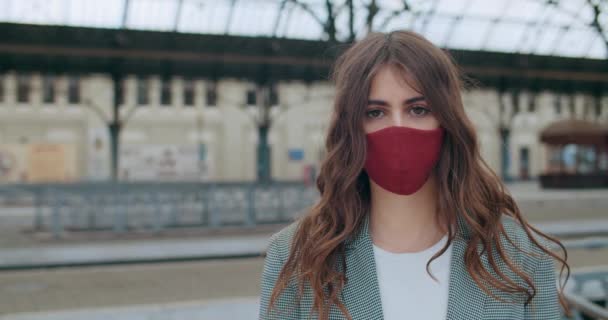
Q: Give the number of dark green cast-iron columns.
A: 3